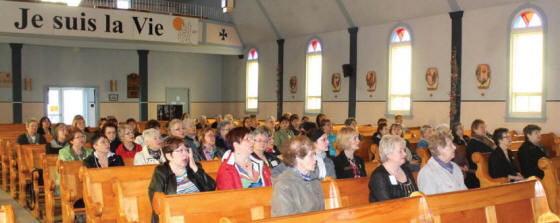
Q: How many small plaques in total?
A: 5